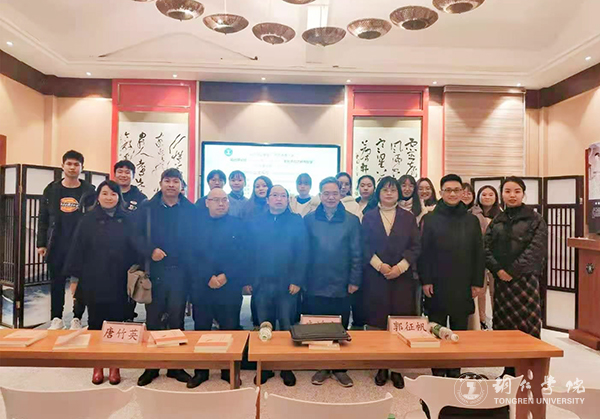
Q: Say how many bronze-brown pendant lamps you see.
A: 9